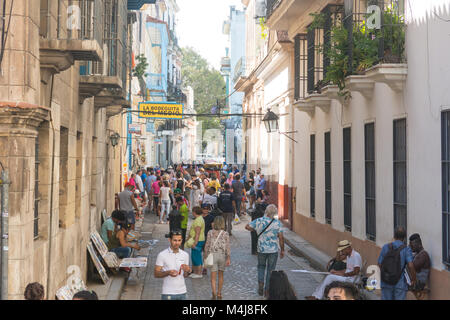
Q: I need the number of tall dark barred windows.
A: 6